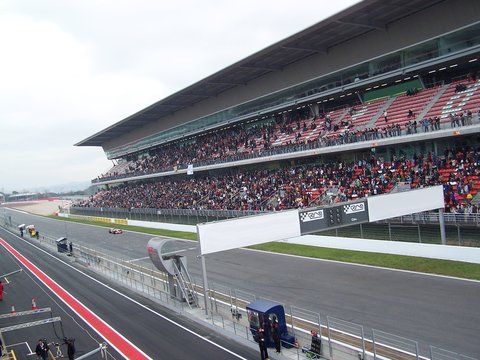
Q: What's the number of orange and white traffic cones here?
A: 2